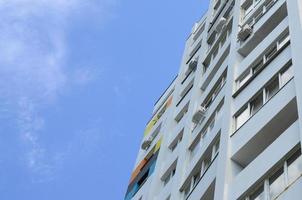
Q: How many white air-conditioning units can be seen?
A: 5